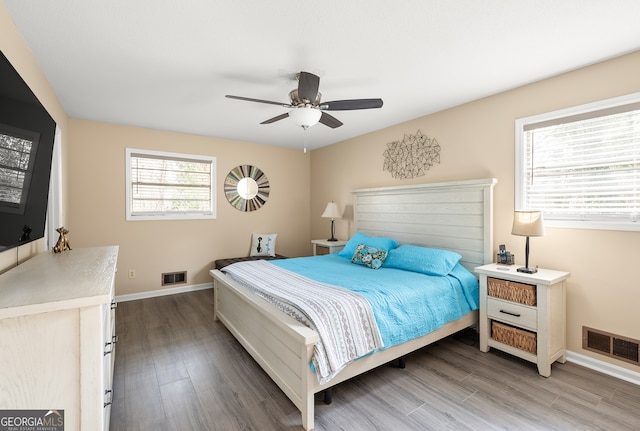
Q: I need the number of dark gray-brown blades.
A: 5